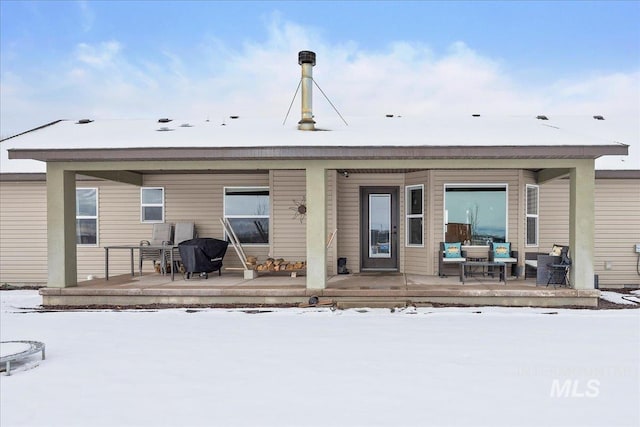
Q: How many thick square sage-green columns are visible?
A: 3